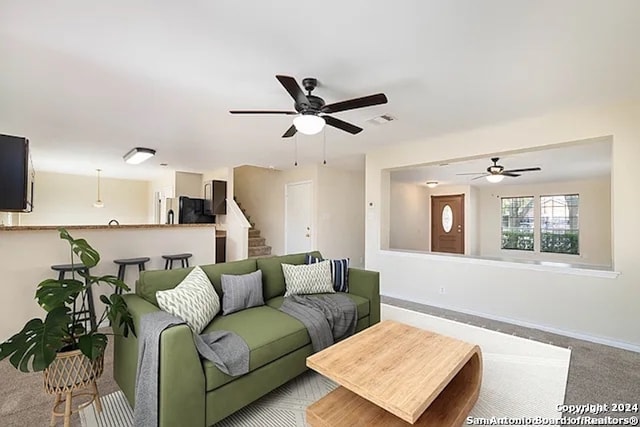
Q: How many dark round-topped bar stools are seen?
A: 3